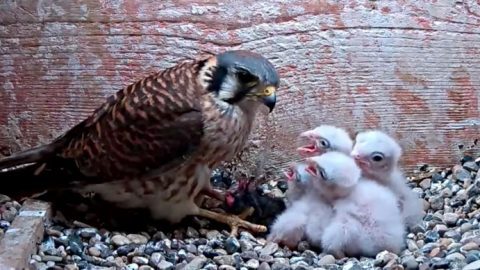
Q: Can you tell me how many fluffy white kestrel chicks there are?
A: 4